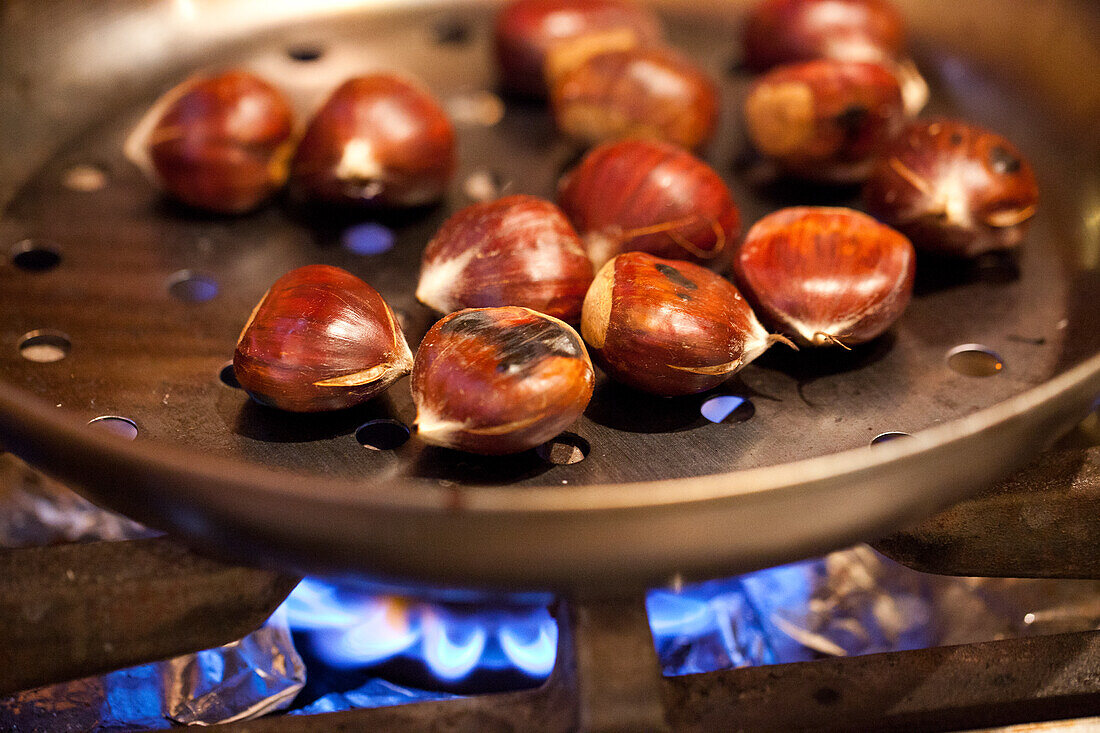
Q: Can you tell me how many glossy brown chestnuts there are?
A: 13